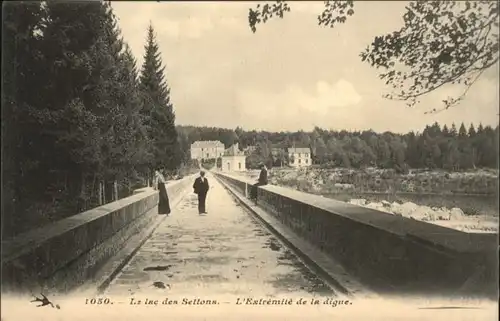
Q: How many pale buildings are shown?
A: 3